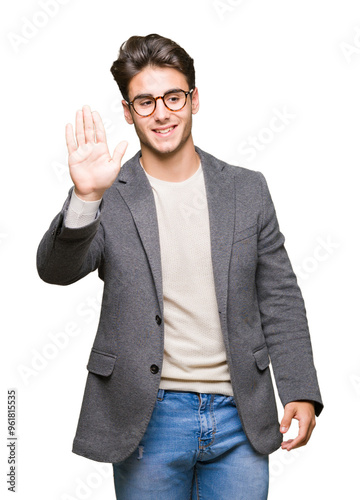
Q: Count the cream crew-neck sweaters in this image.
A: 1